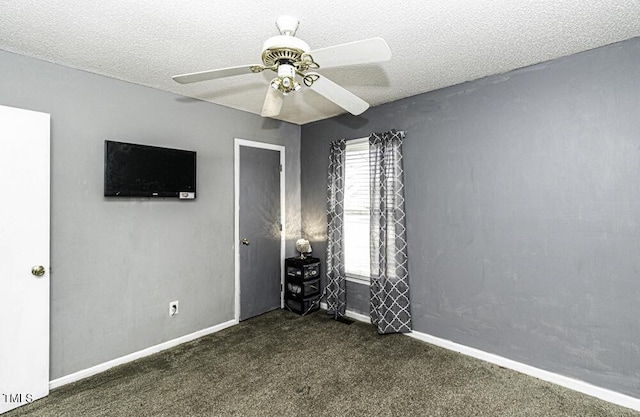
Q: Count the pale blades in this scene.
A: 4